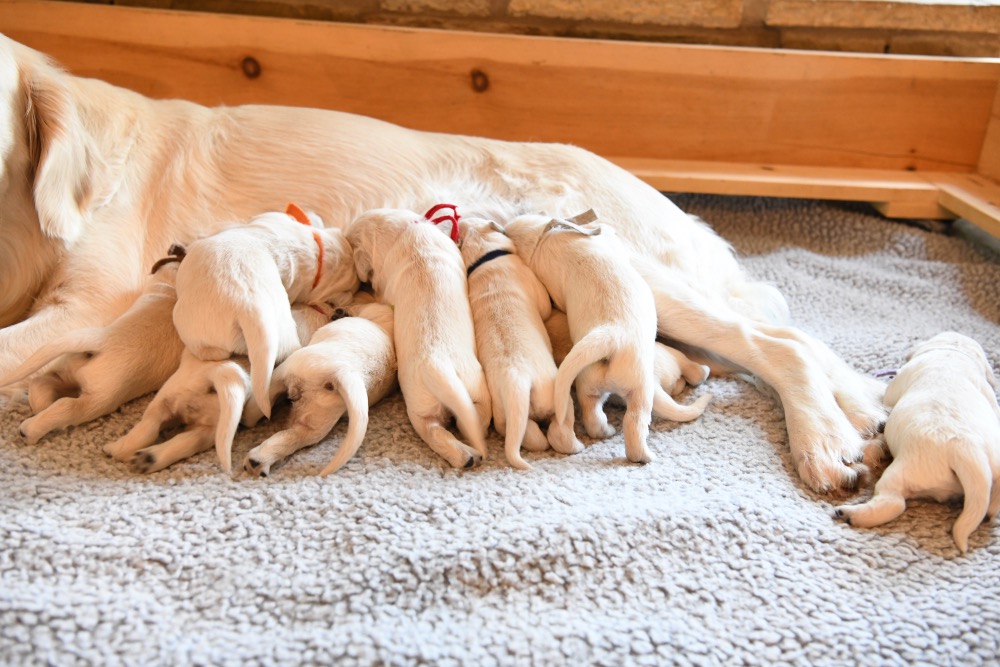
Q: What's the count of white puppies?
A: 9